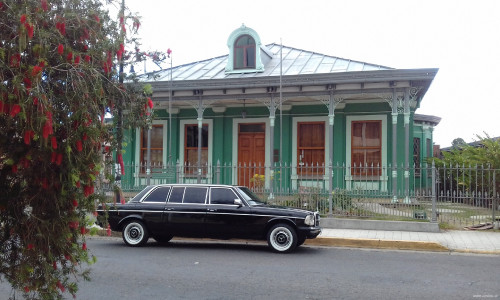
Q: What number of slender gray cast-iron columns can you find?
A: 6